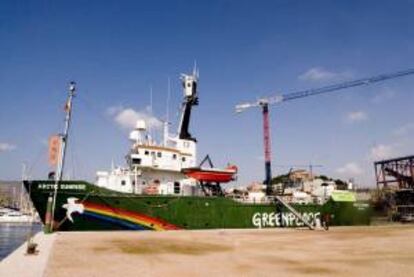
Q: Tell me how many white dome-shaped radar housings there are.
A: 2